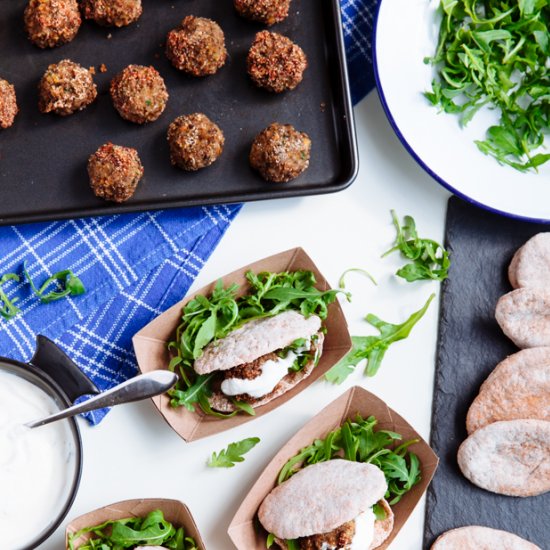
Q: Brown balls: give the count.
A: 11